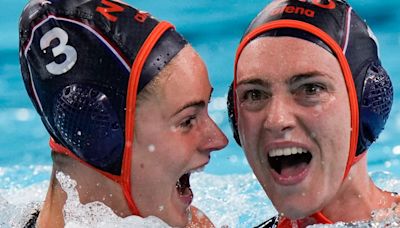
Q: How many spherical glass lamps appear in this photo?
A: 0